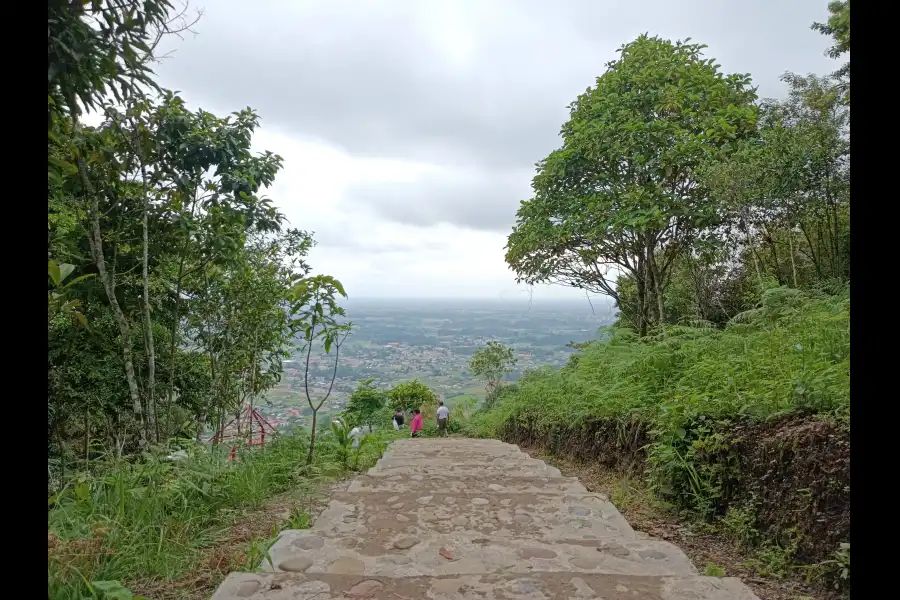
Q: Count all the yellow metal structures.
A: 0